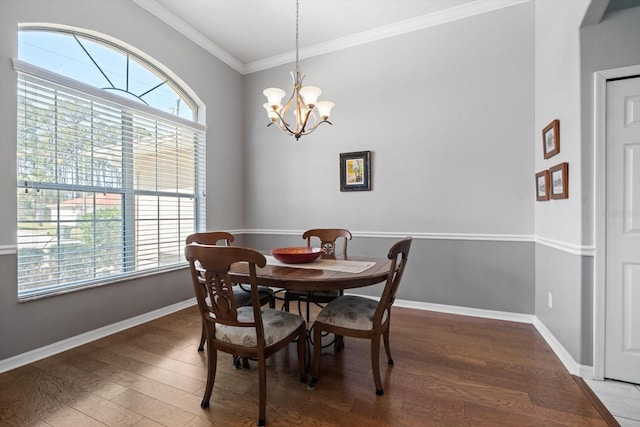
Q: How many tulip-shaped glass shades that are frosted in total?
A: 5